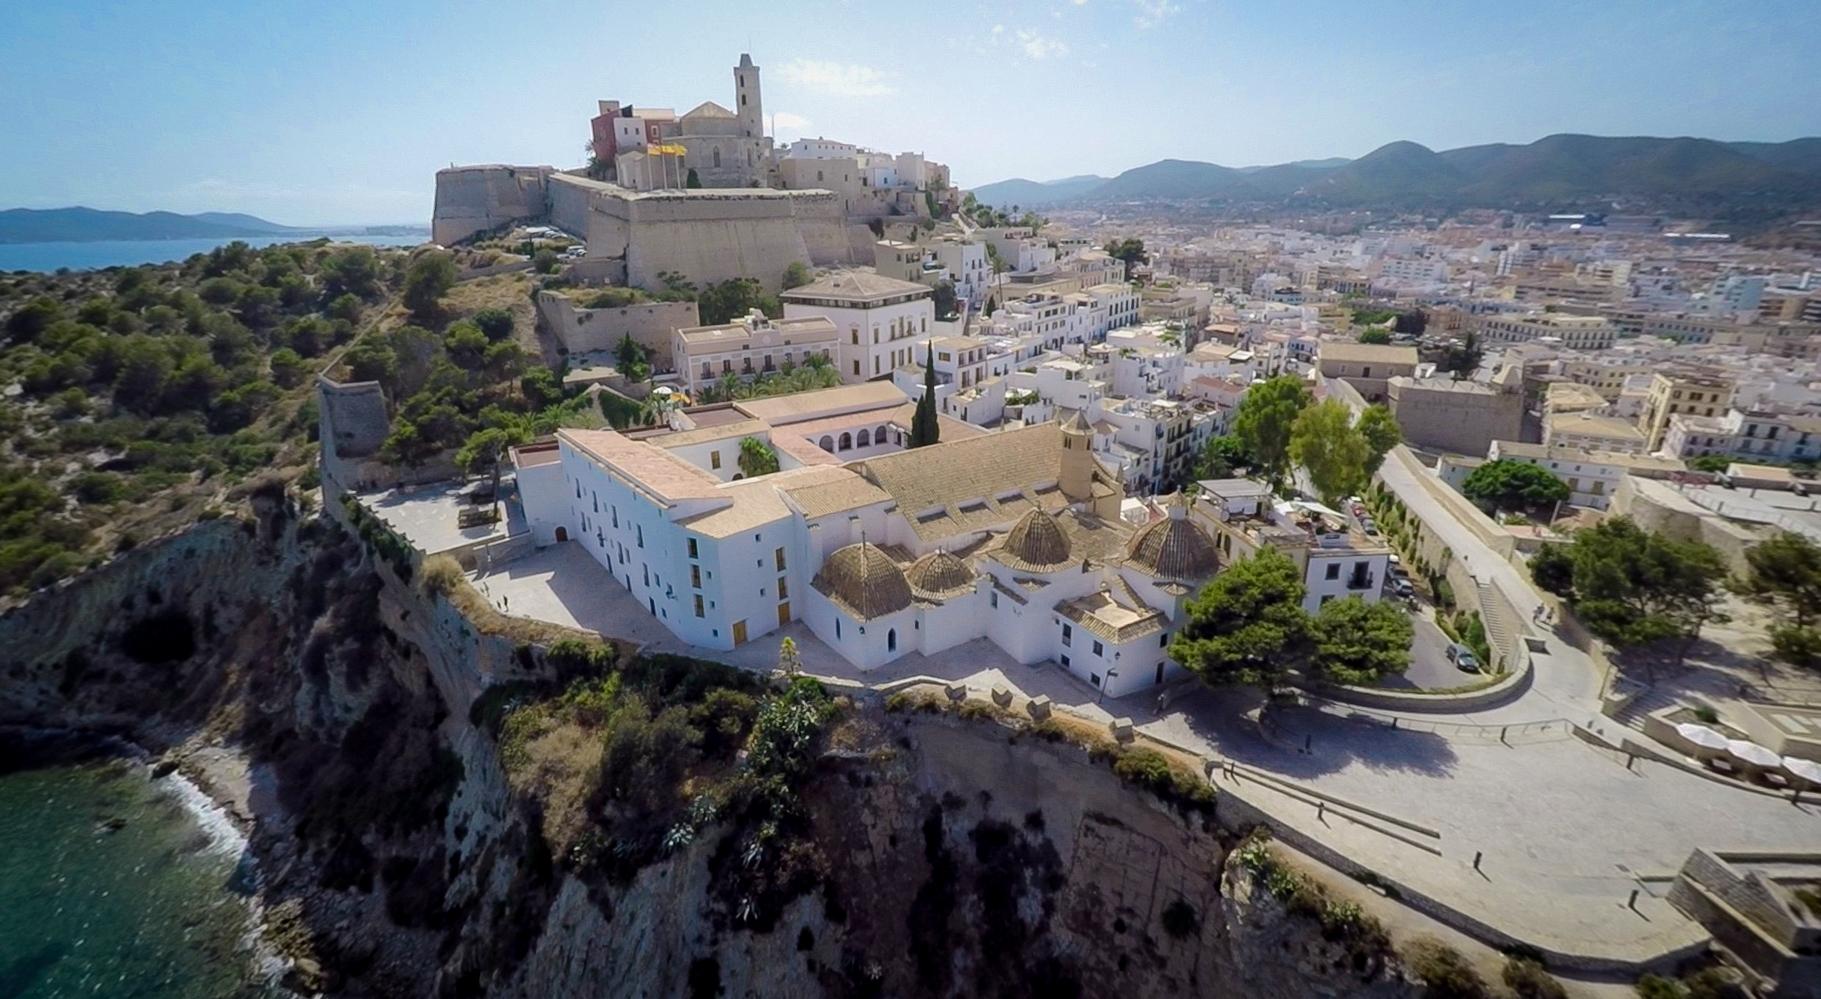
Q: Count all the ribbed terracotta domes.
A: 4